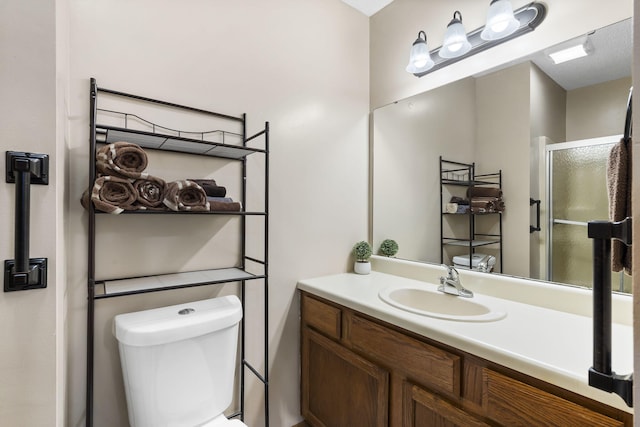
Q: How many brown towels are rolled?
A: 4